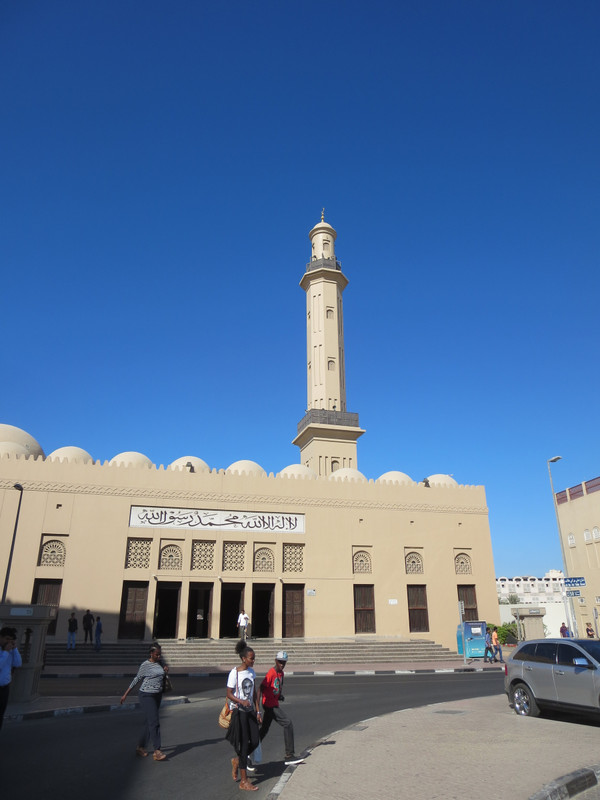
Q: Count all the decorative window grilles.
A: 10